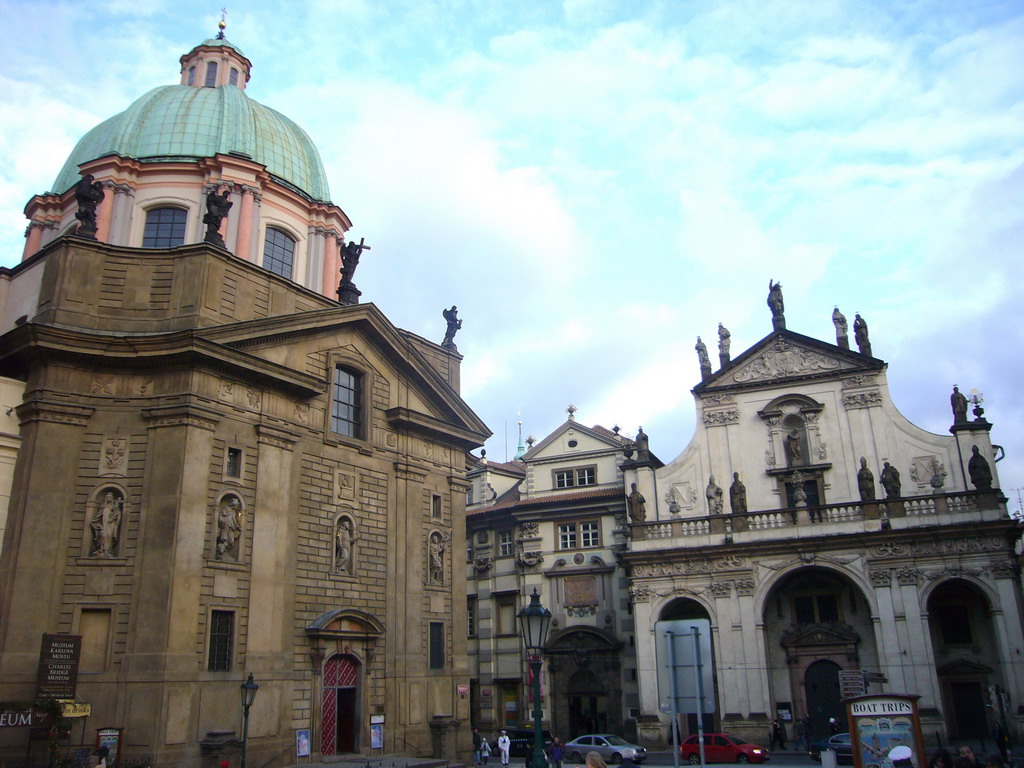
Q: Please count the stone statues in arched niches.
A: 5